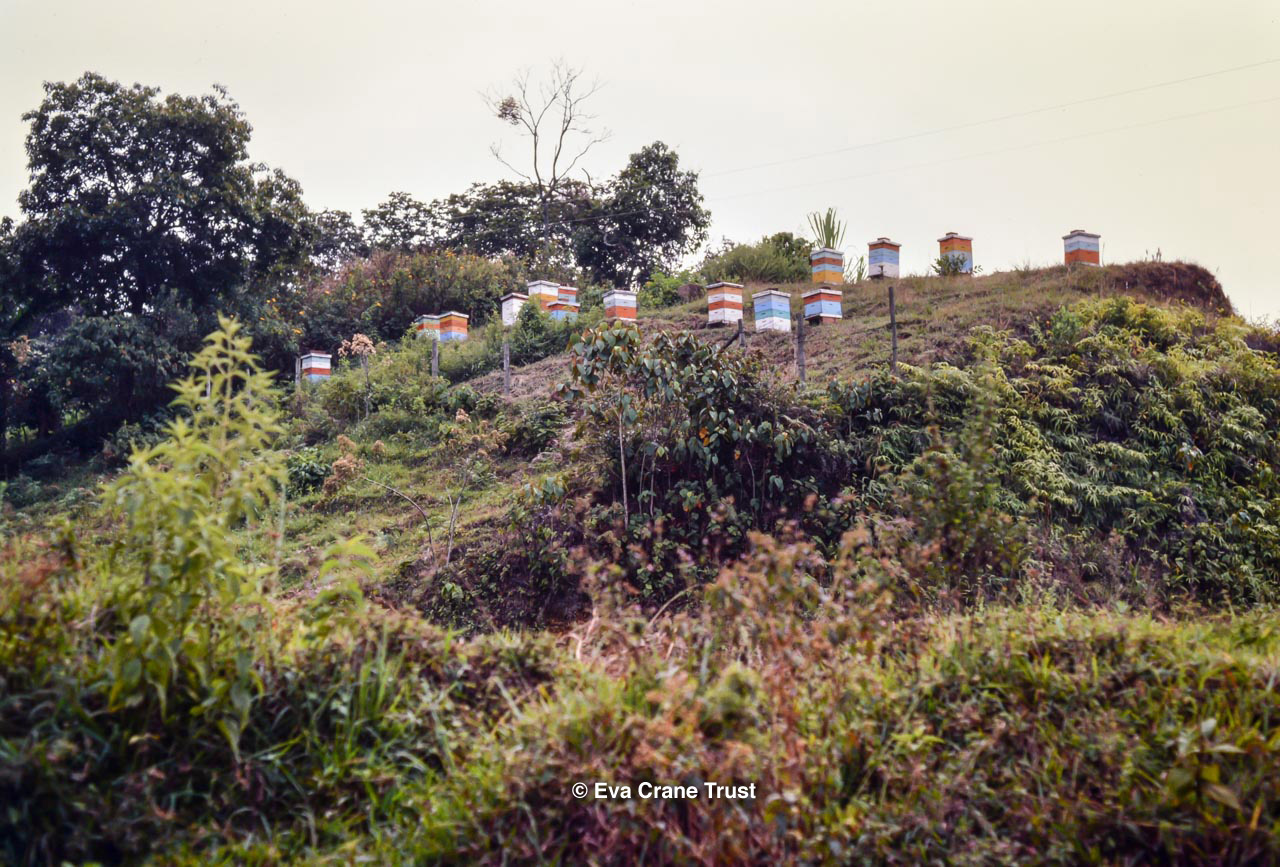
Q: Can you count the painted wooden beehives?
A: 15